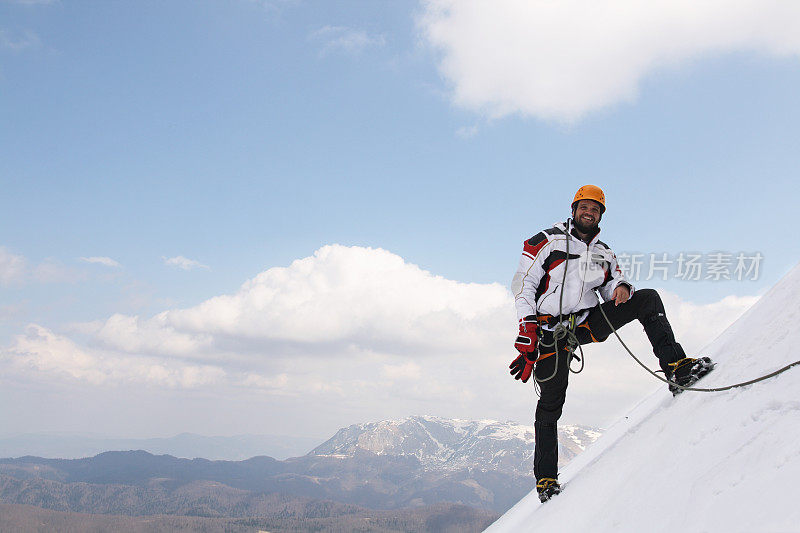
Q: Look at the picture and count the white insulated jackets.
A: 1